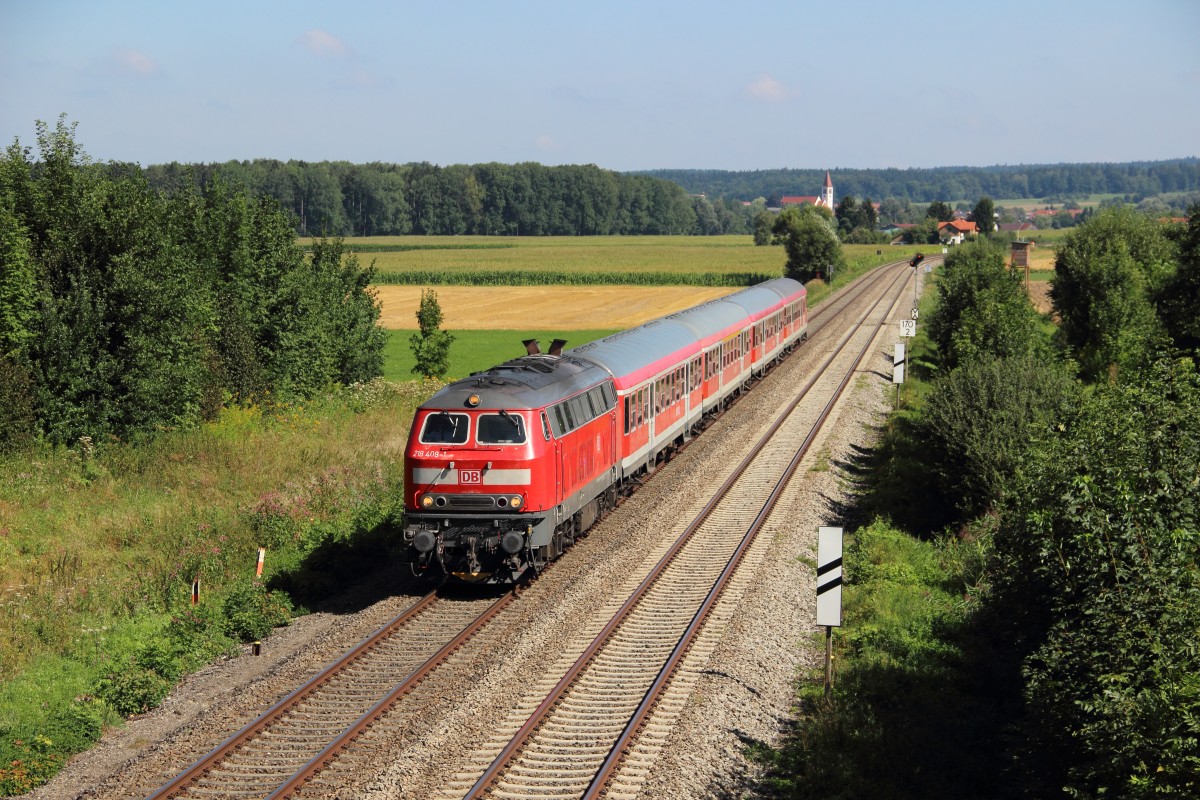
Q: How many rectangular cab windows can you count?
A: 2